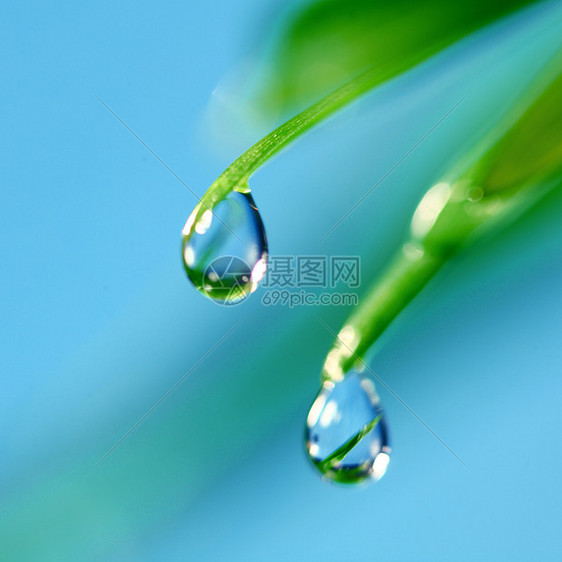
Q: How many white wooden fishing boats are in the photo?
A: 0